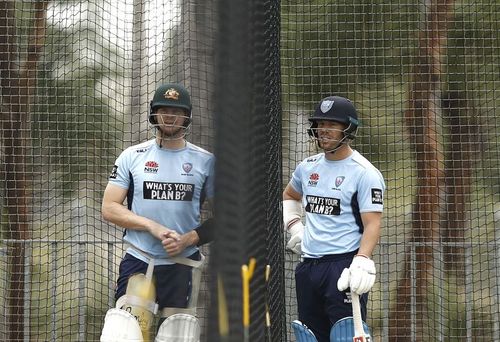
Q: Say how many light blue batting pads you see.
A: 2